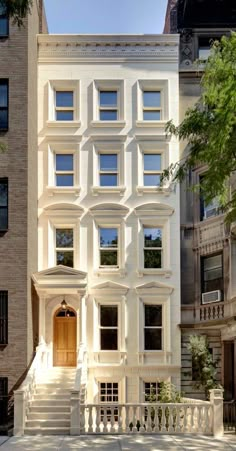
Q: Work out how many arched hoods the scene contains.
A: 3